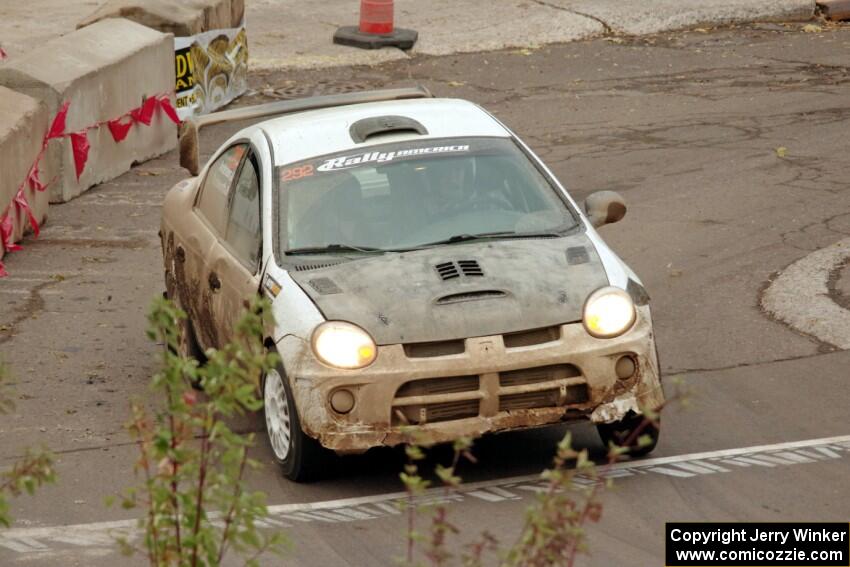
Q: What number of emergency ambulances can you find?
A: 0